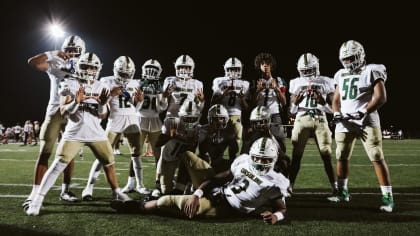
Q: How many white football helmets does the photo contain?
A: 12